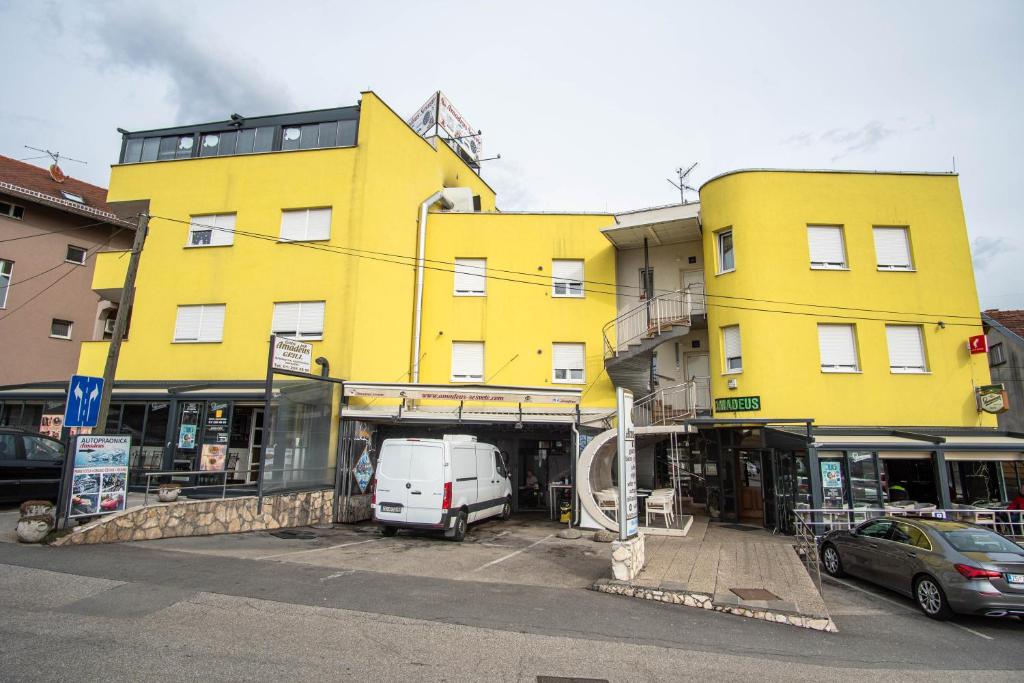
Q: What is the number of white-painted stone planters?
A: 3